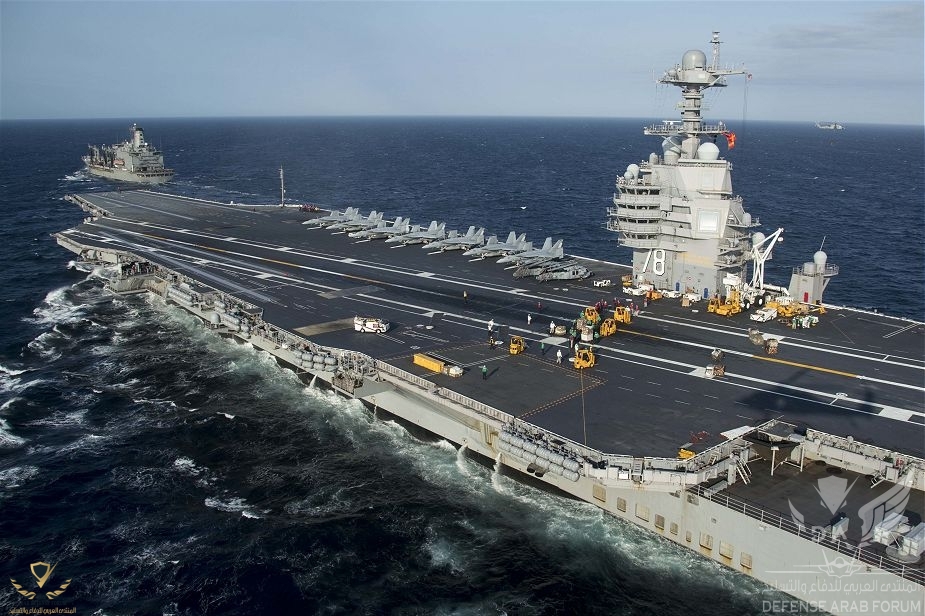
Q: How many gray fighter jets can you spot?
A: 7